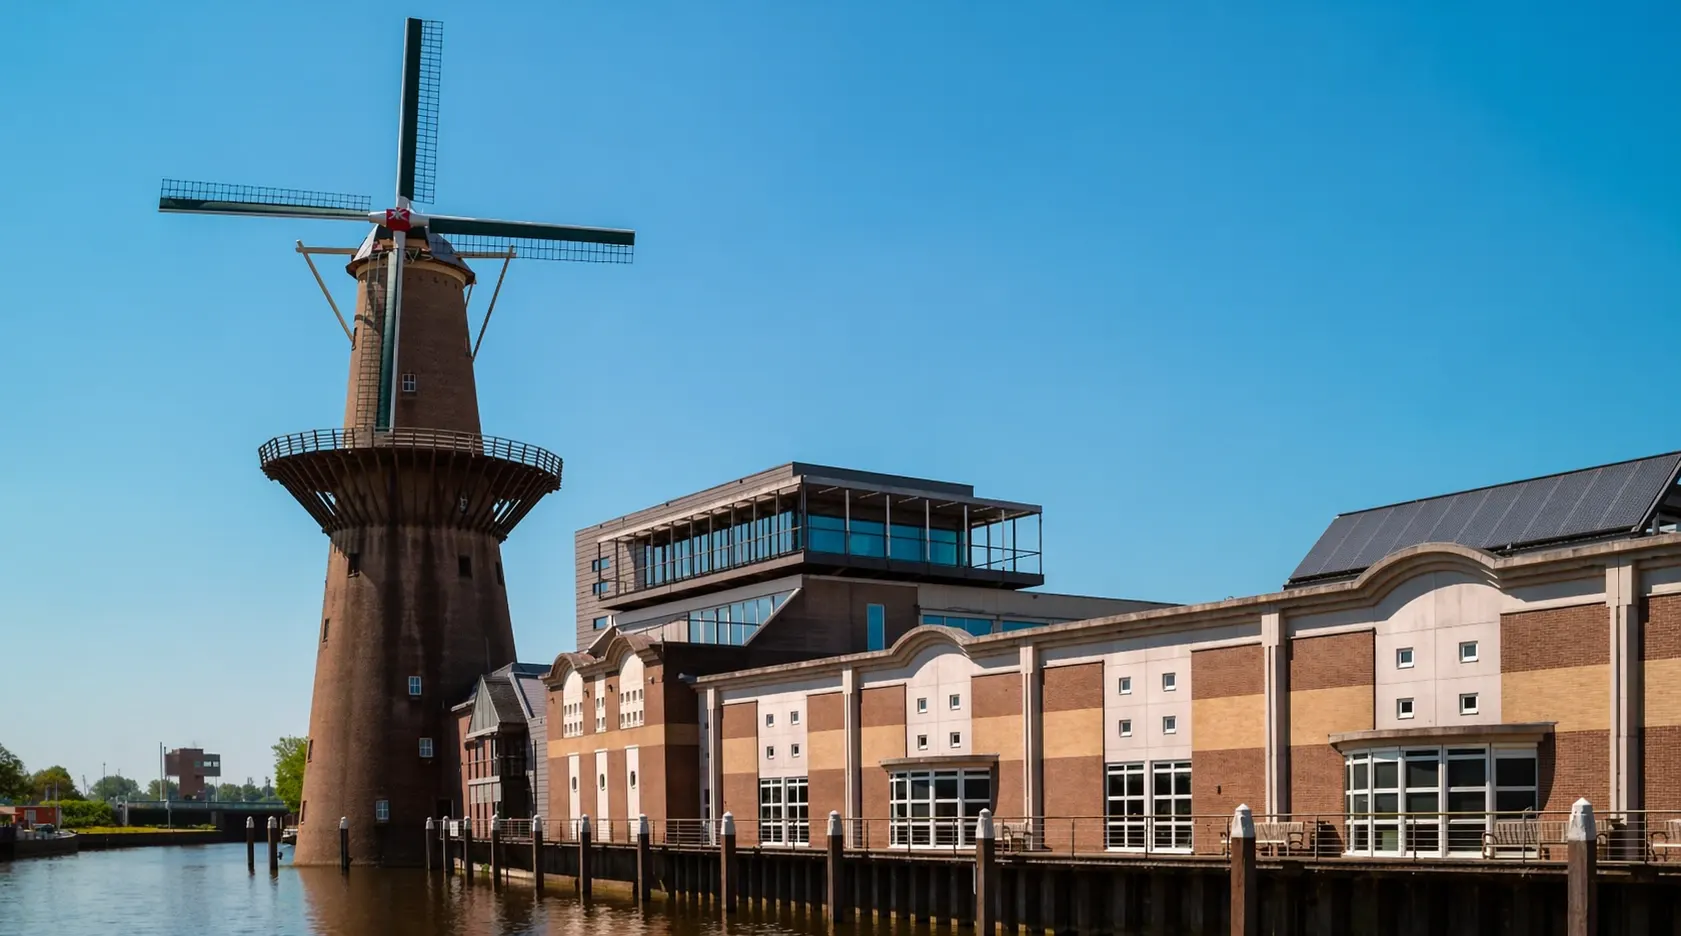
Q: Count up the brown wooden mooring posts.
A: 15